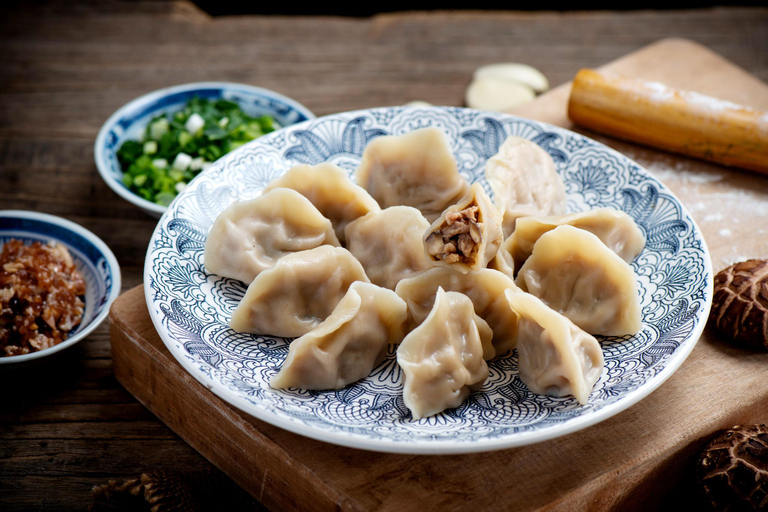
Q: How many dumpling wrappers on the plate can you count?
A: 13